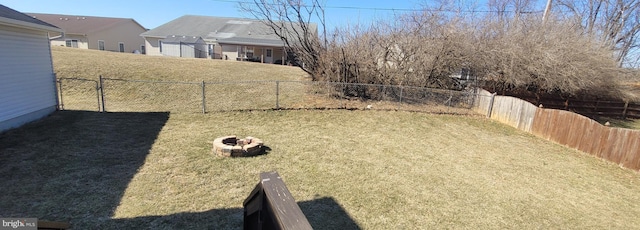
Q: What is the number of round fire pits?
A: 1